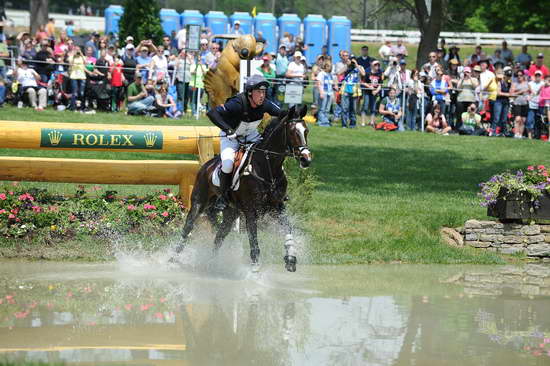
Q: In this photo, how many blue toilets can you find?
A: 9